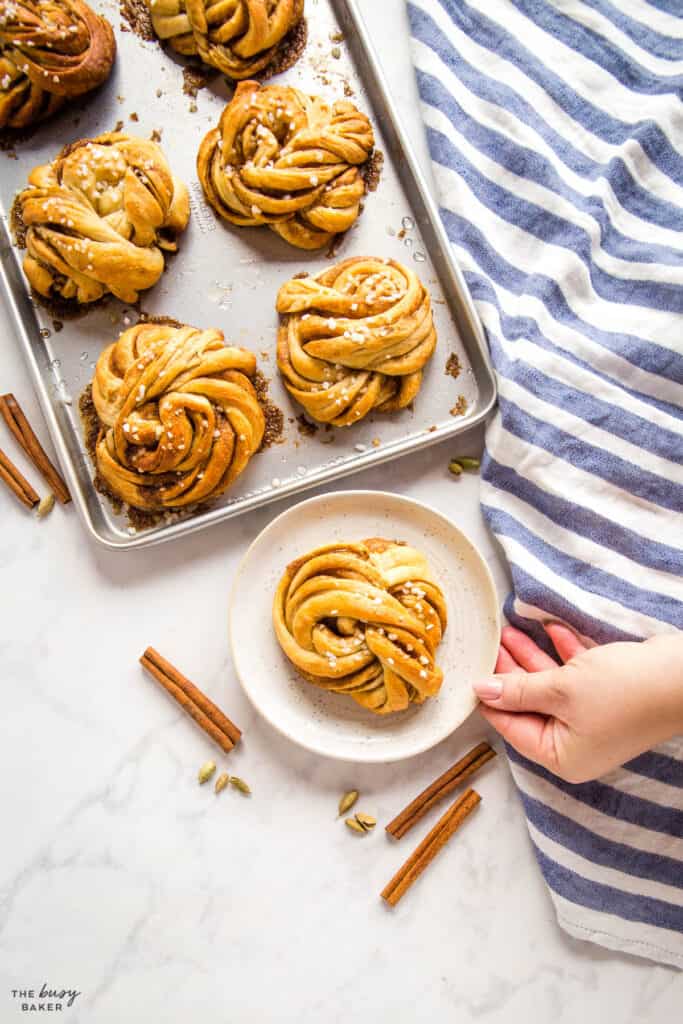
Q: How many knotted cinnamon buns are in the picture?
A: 7